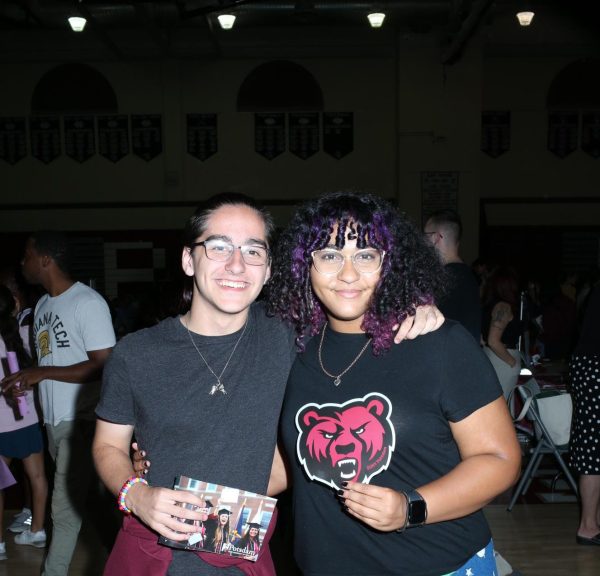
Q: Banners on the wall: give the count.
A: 12